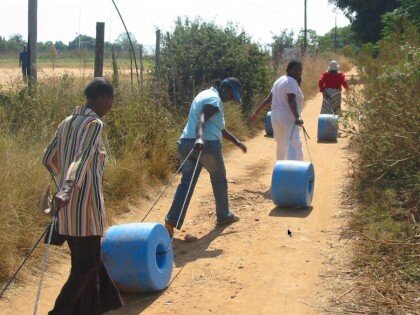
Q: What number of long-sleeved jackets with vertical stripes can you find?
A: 1